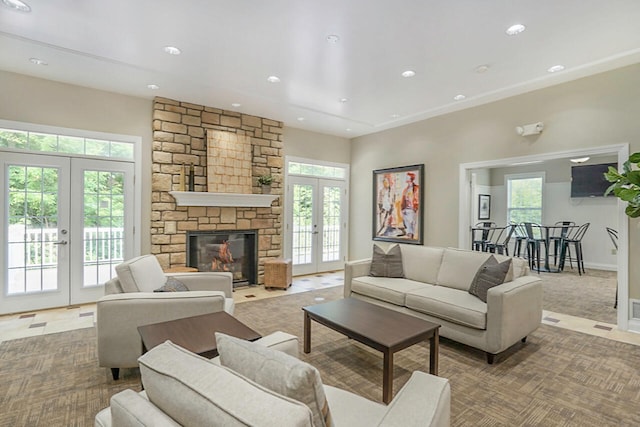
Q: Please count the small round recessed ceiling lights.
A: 15